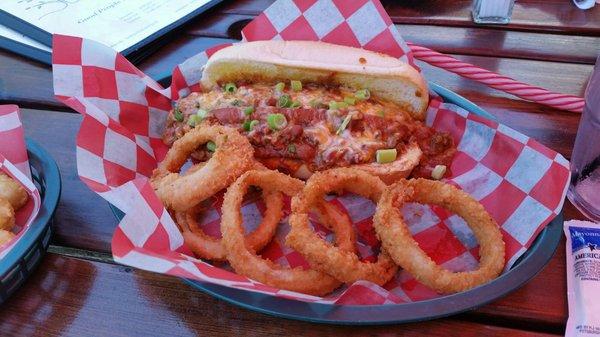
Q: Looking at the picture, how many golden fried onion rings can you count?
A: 5